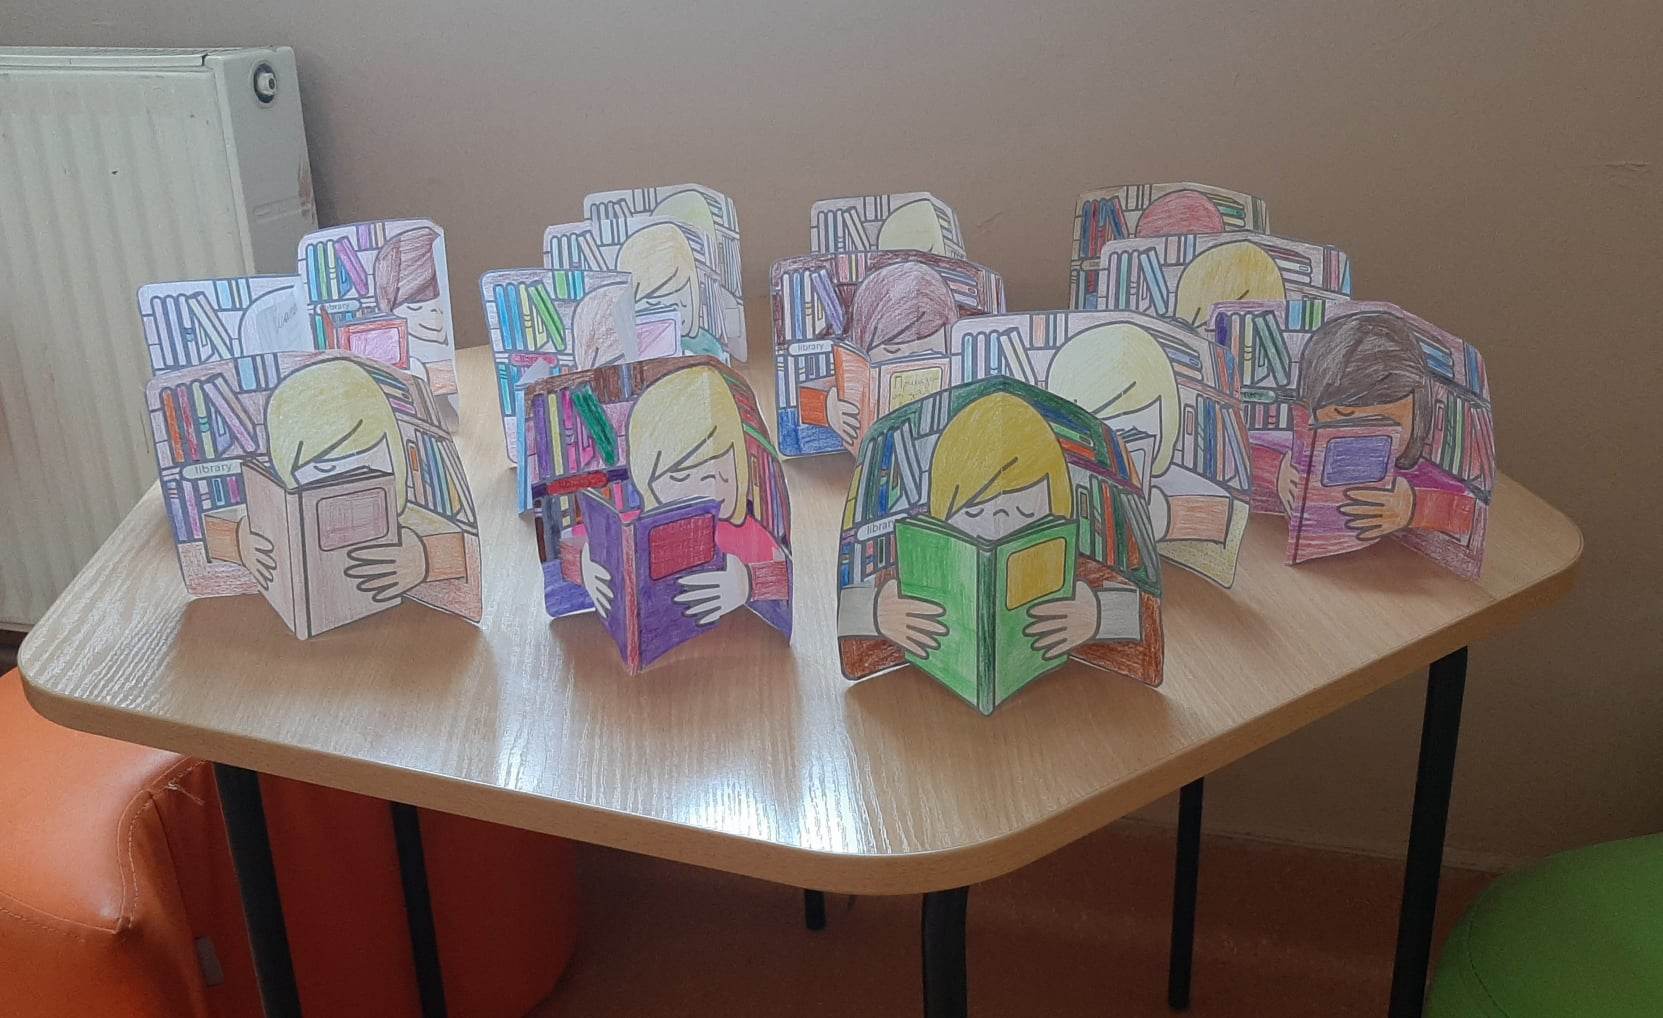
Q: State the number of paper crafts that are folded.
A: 14